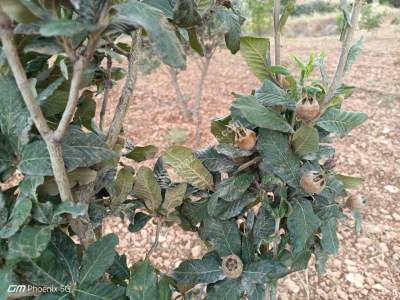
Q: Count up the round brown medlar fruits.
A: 5